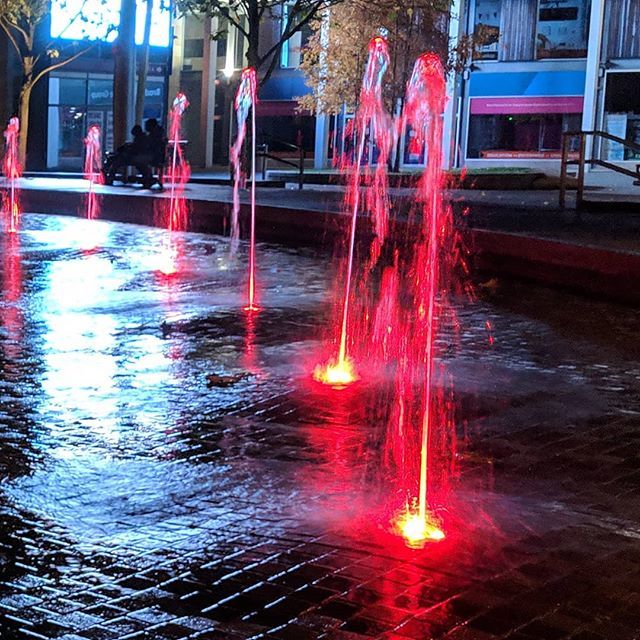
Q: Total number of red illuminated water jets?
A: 6